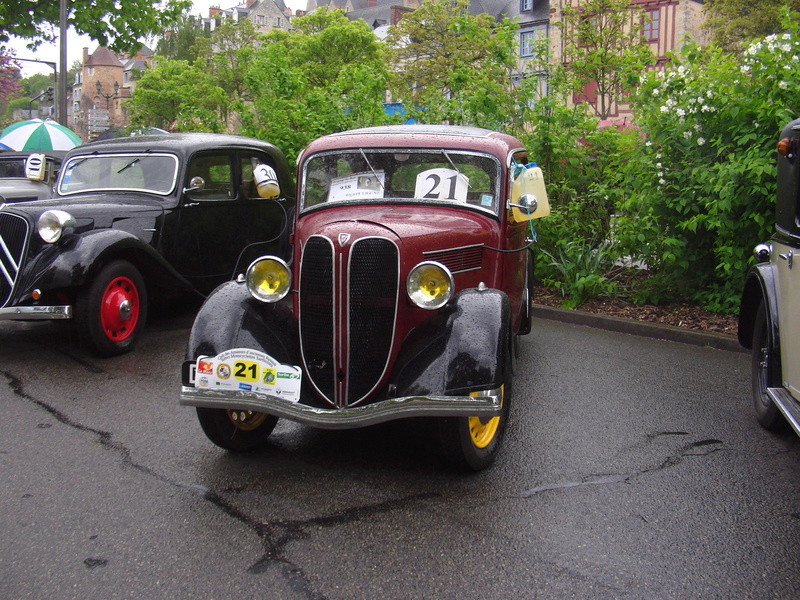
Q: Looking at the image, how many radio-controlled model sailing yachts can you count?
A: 0